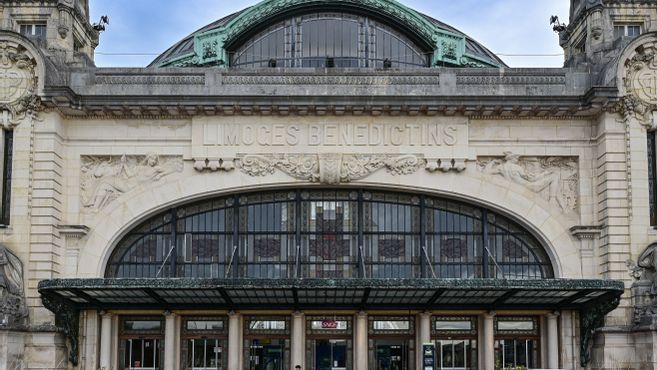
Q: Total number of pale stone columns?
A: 8